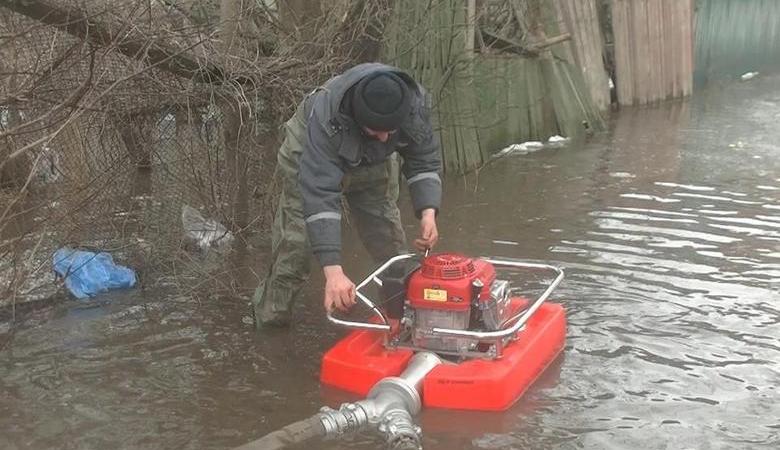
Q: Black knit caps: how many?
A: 1